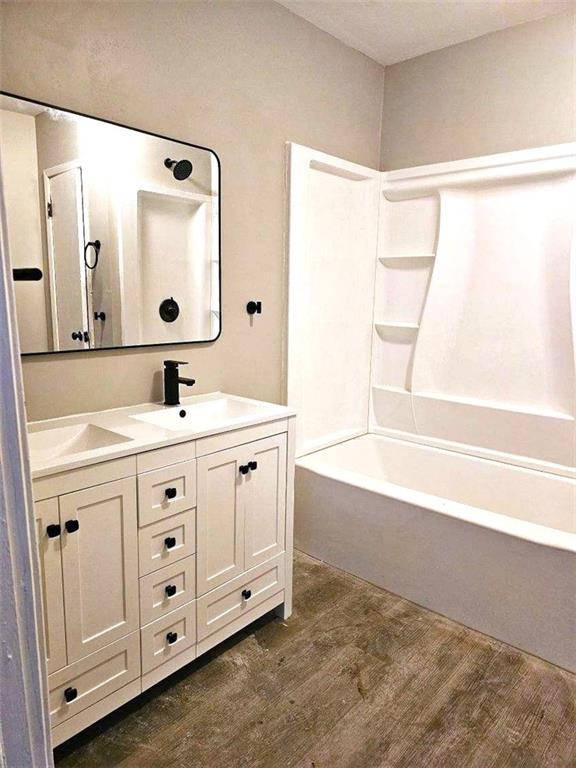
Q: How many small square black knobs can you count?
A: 10